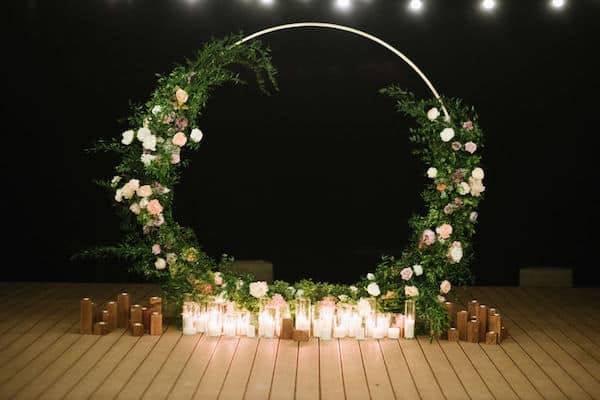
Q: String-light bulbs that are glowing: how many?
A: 5